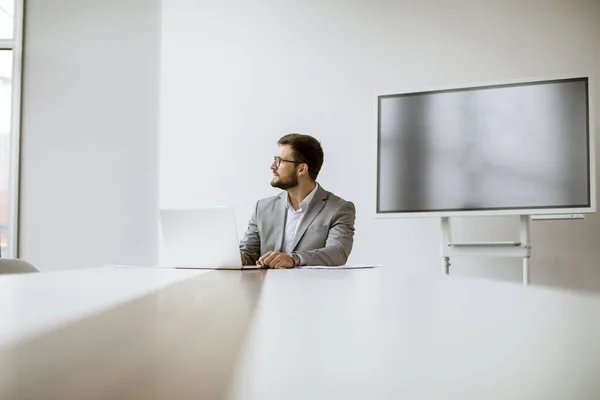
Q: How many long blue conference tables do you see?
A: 0